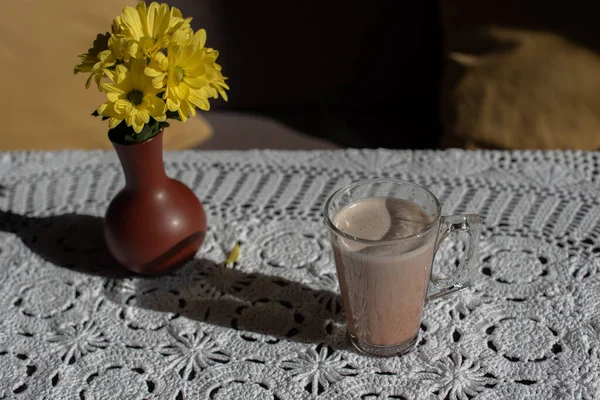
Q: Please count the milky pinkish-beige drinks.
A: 1